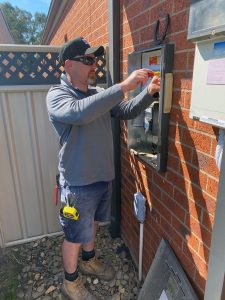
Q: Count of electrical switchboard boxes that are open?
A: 1